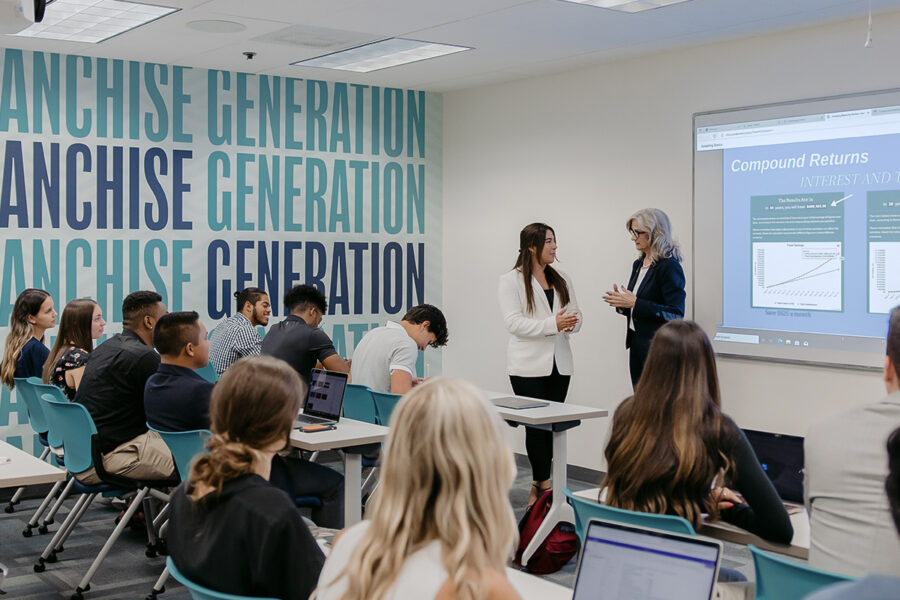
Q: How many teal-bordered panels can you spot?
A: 2